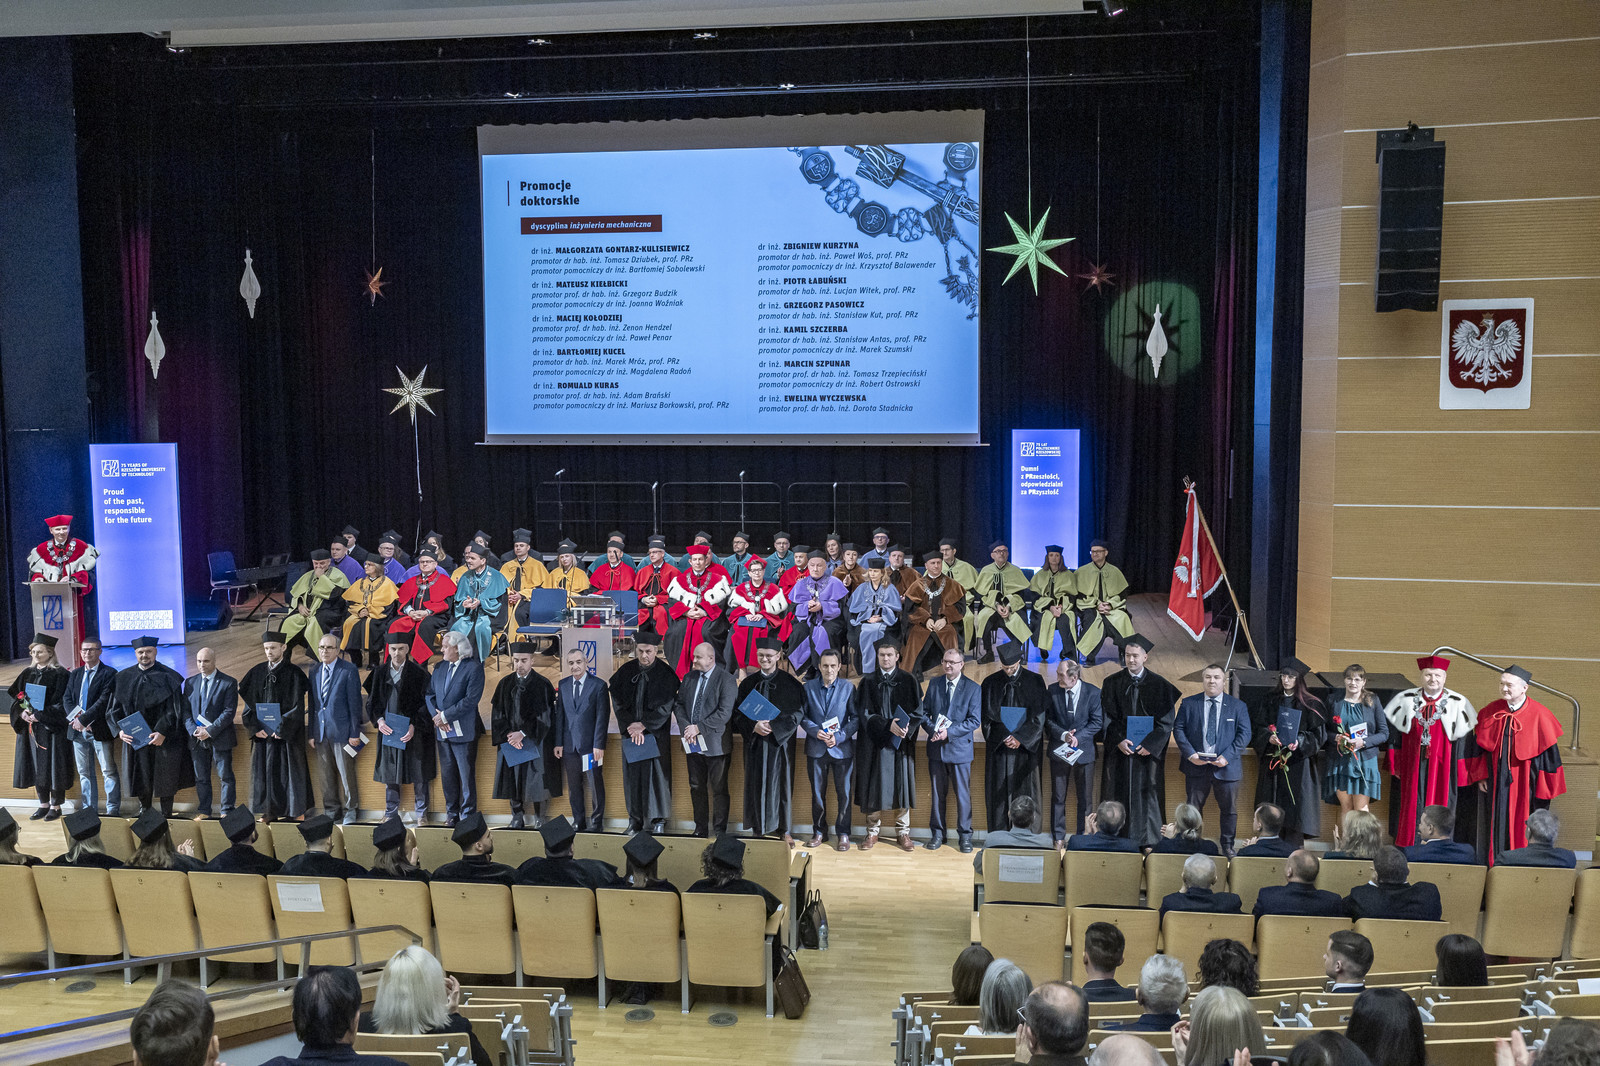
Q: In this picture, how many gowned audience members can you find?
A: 10